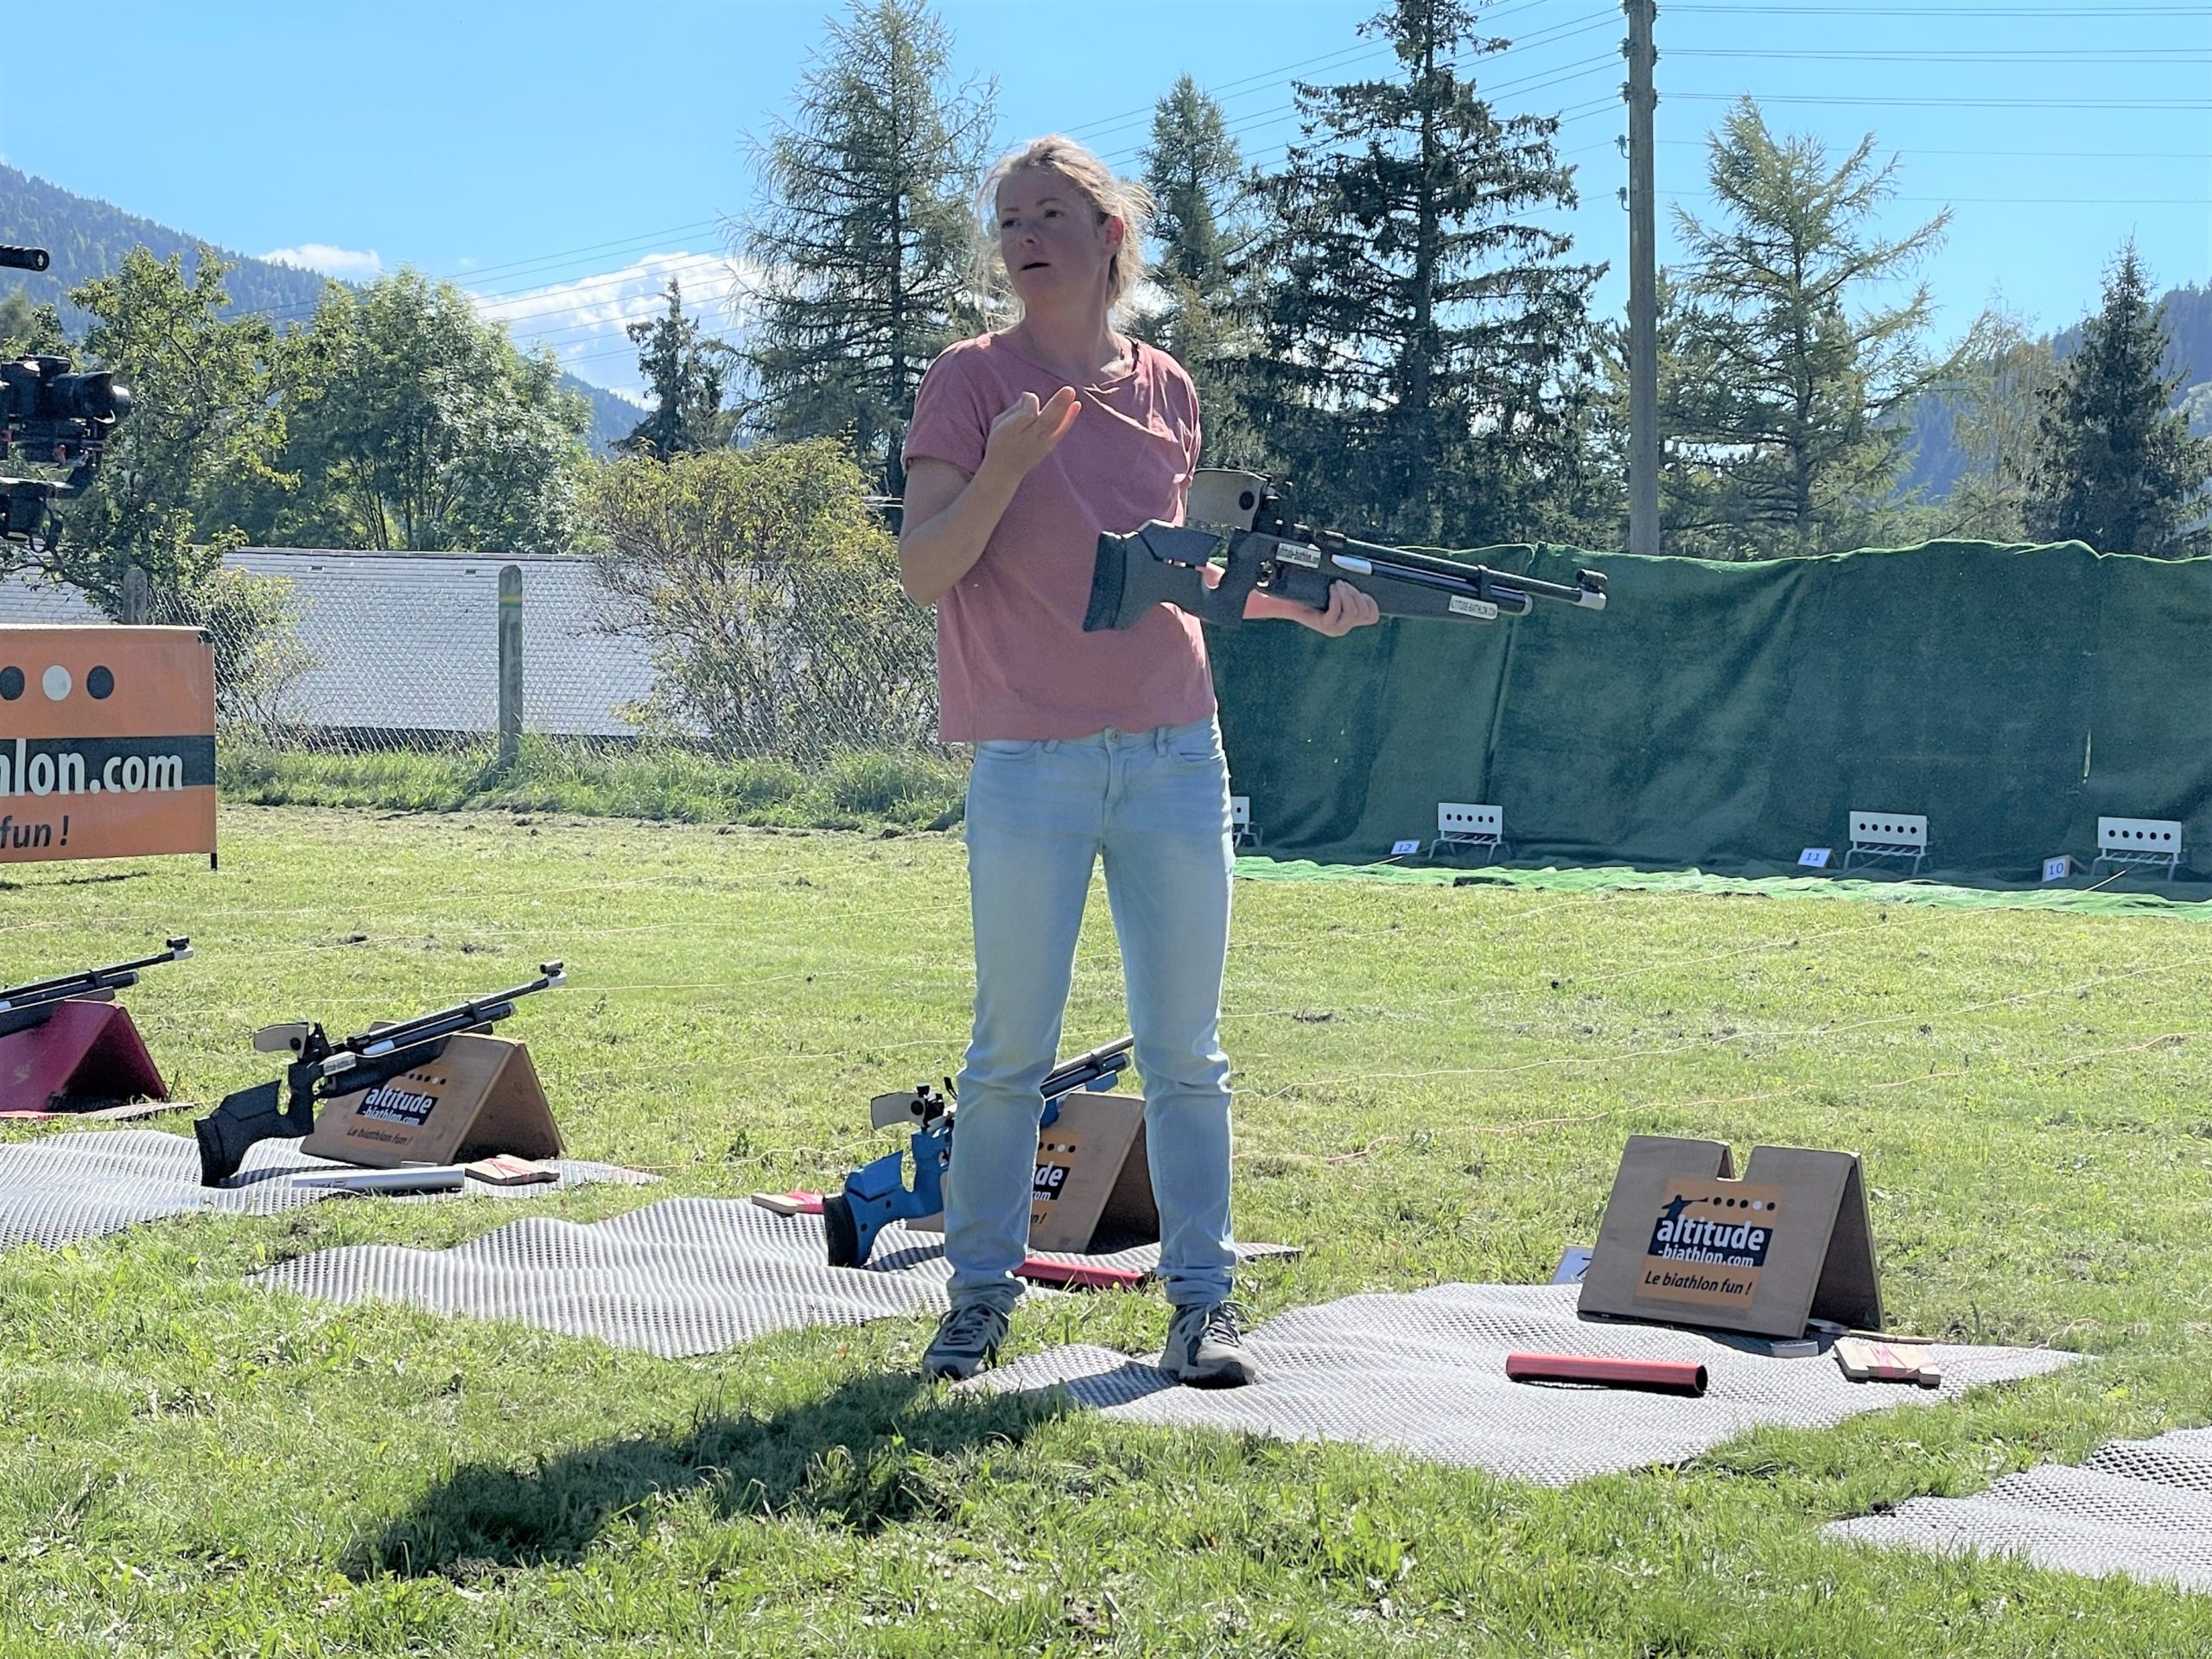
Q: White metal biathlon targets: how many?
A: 4